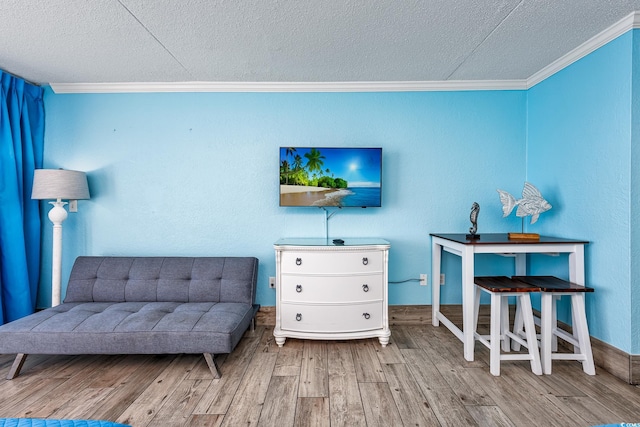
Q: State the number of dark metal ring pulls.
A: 6